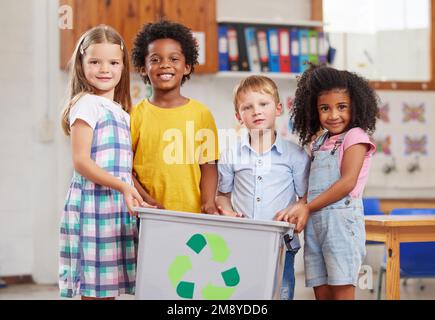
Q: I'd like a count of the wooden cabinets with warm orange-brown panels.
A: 1